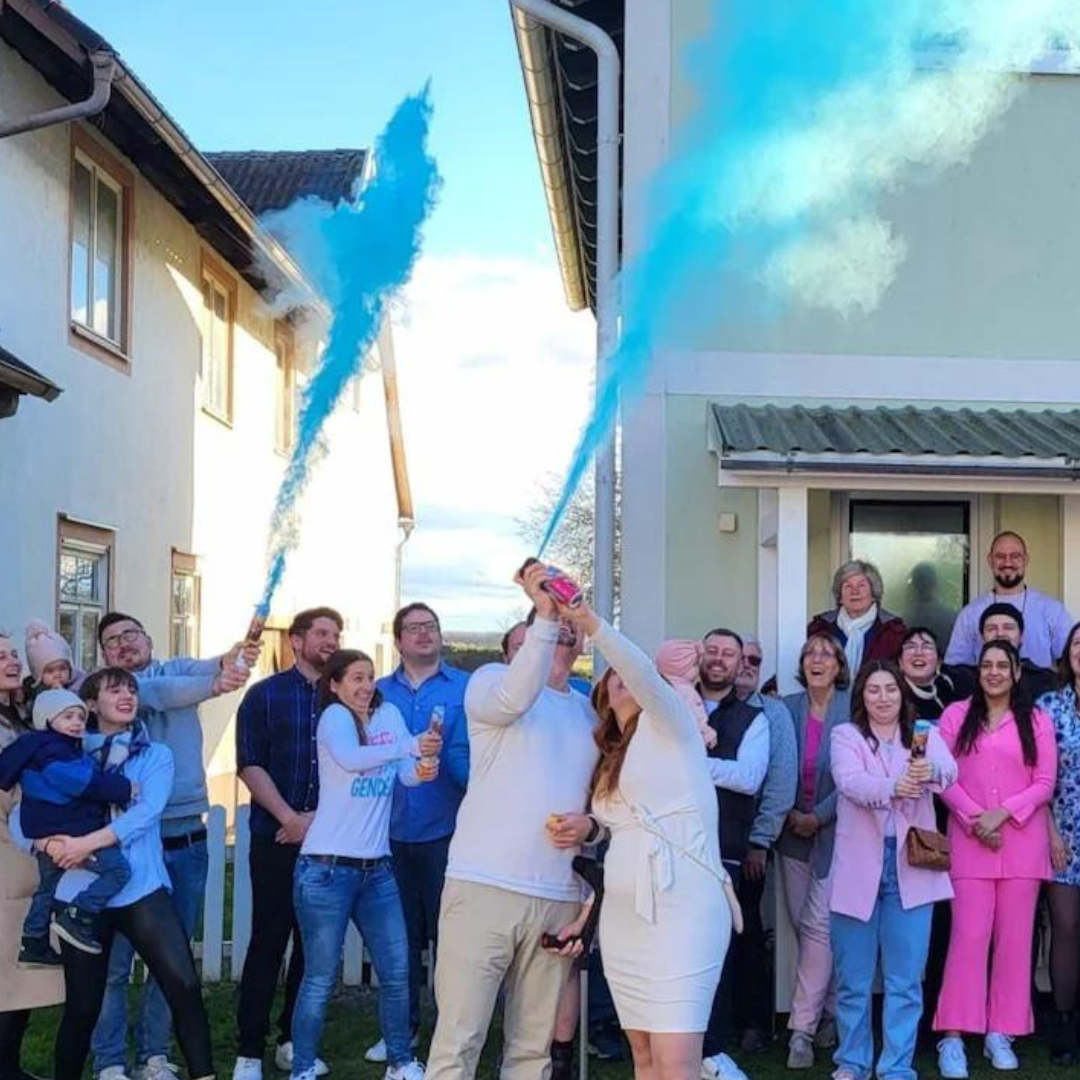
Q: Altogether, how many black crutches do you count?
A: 1